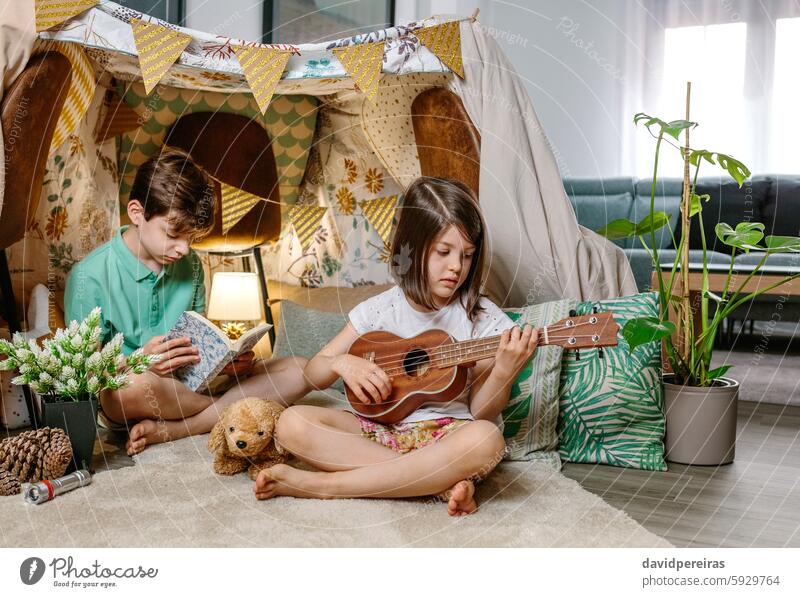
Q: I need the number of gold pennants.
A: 8